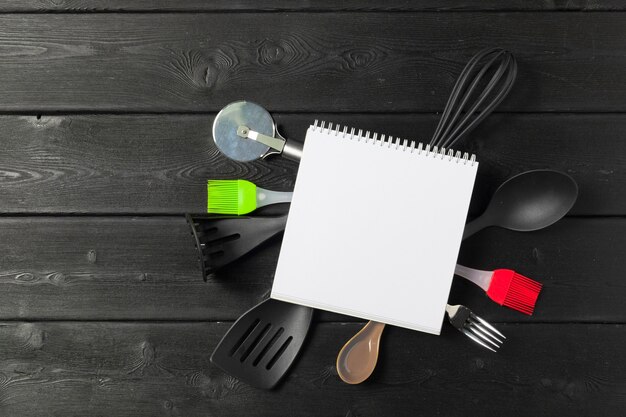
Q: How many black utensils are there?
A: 4